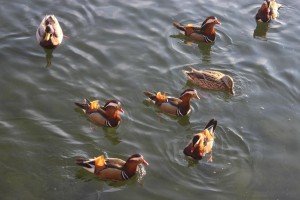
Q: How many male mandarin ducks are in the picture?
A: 6